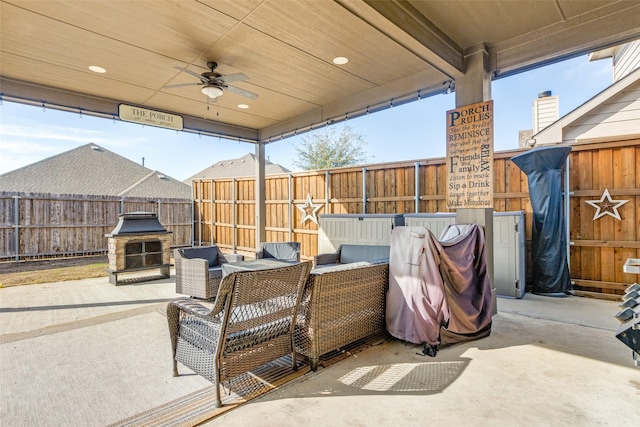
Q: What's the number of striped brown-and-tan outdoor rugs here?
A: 1